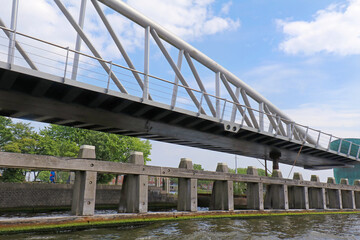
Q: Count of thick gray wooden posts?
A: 11